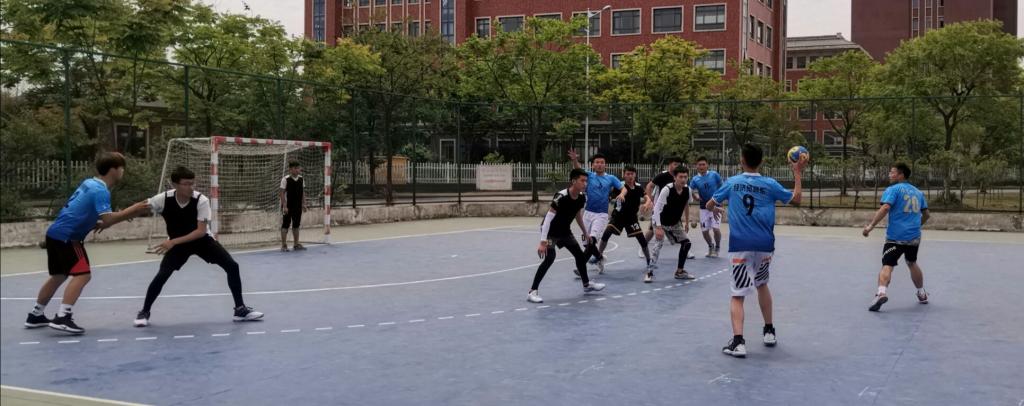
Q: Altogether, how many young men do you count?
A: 11